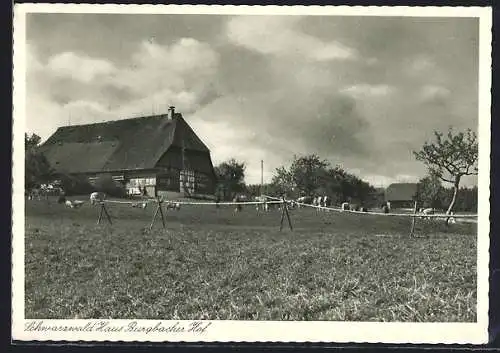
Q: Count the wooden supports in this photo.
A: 4